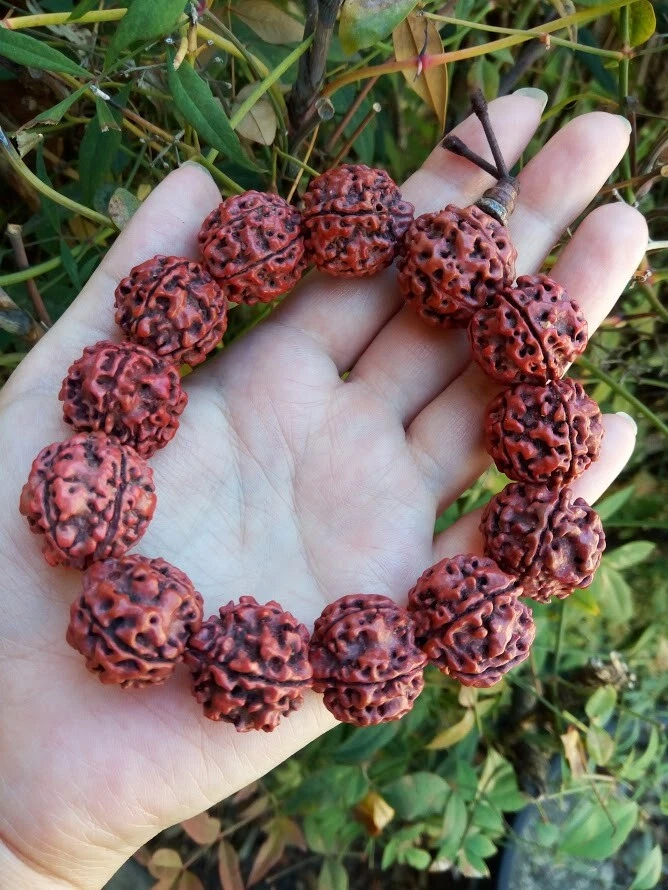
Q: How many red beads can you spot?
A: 13